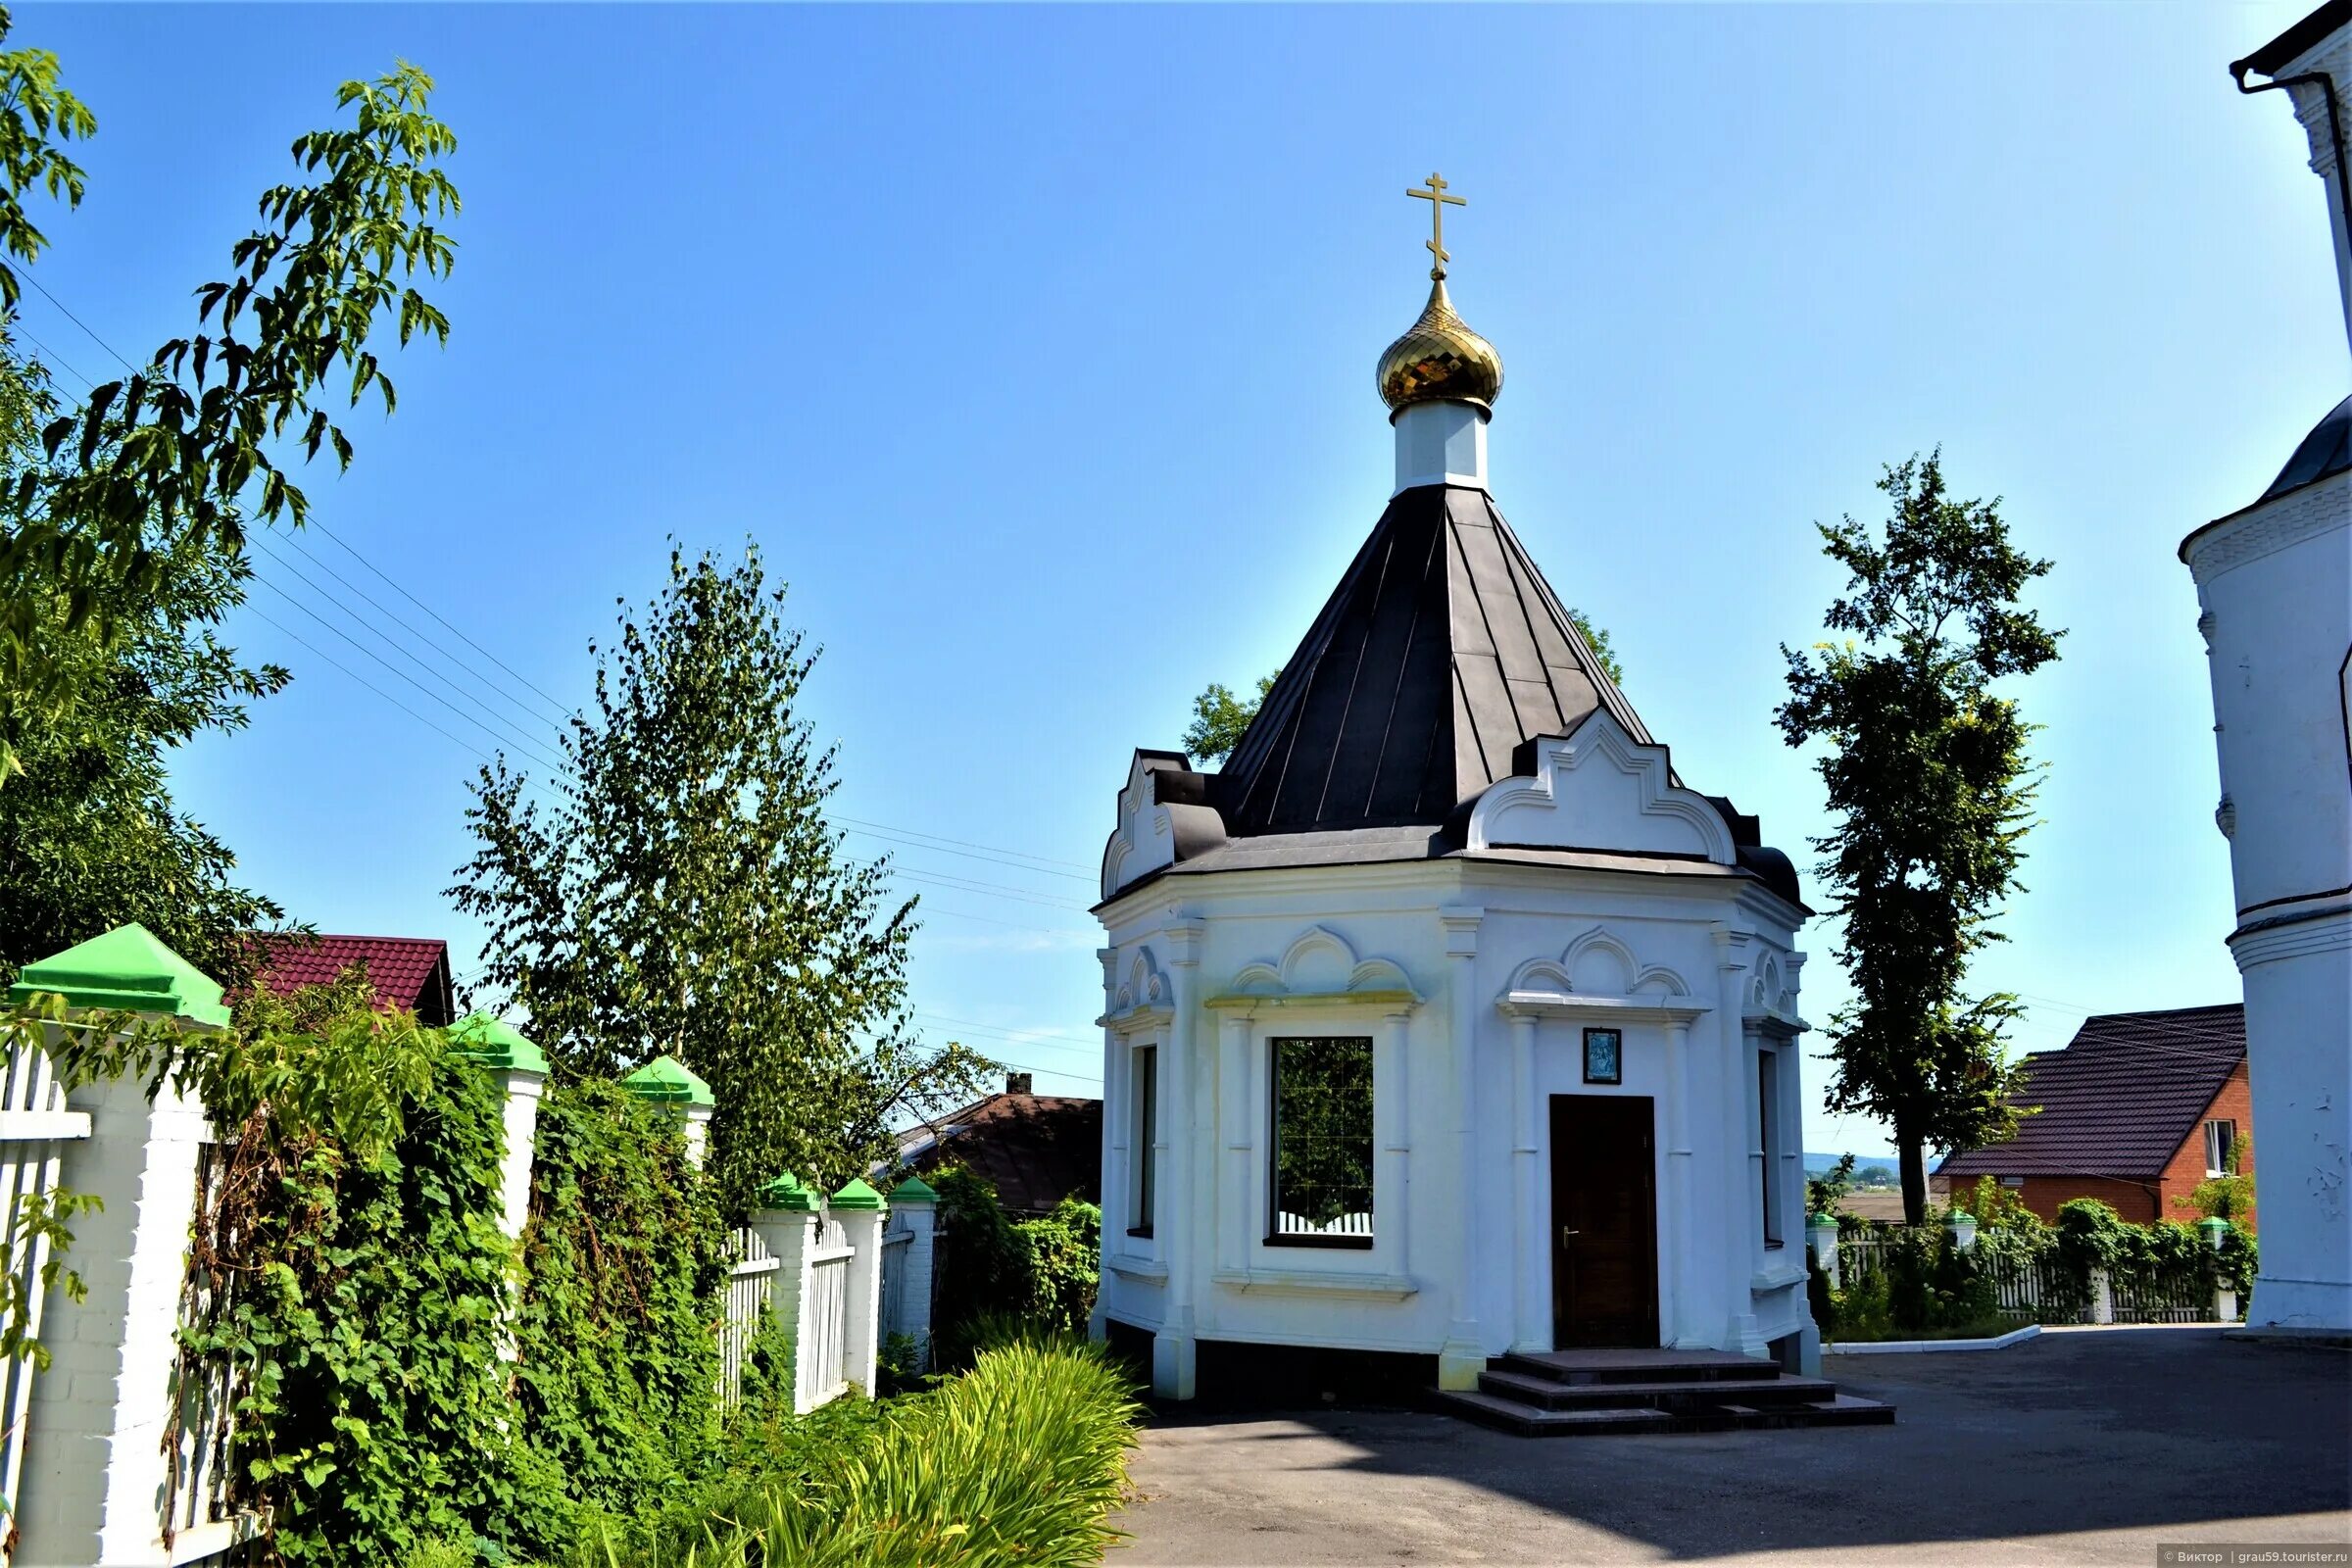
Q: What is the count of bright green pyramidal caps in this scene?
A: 9